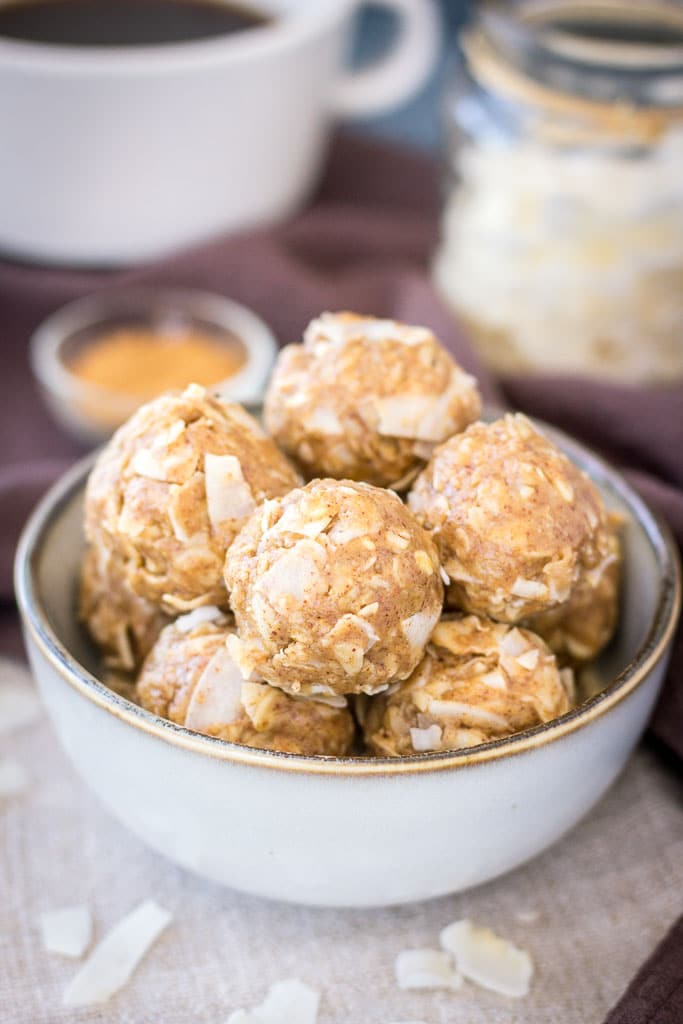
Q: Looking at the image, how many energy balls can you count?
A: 8